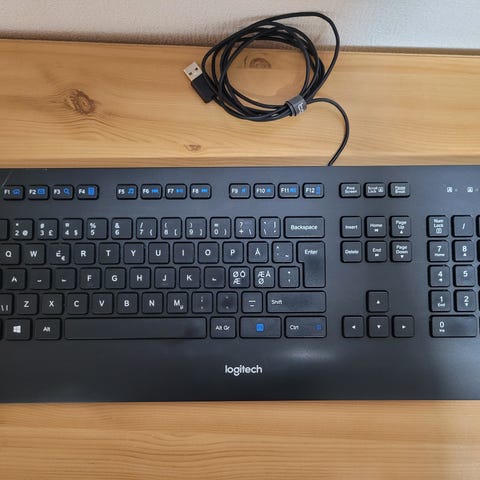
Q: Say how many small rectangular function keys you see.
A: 12